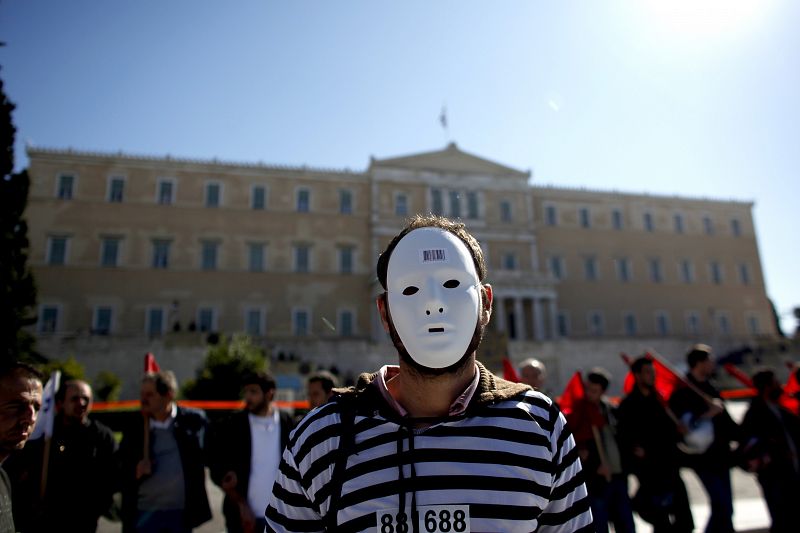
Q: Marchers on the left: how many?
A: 5